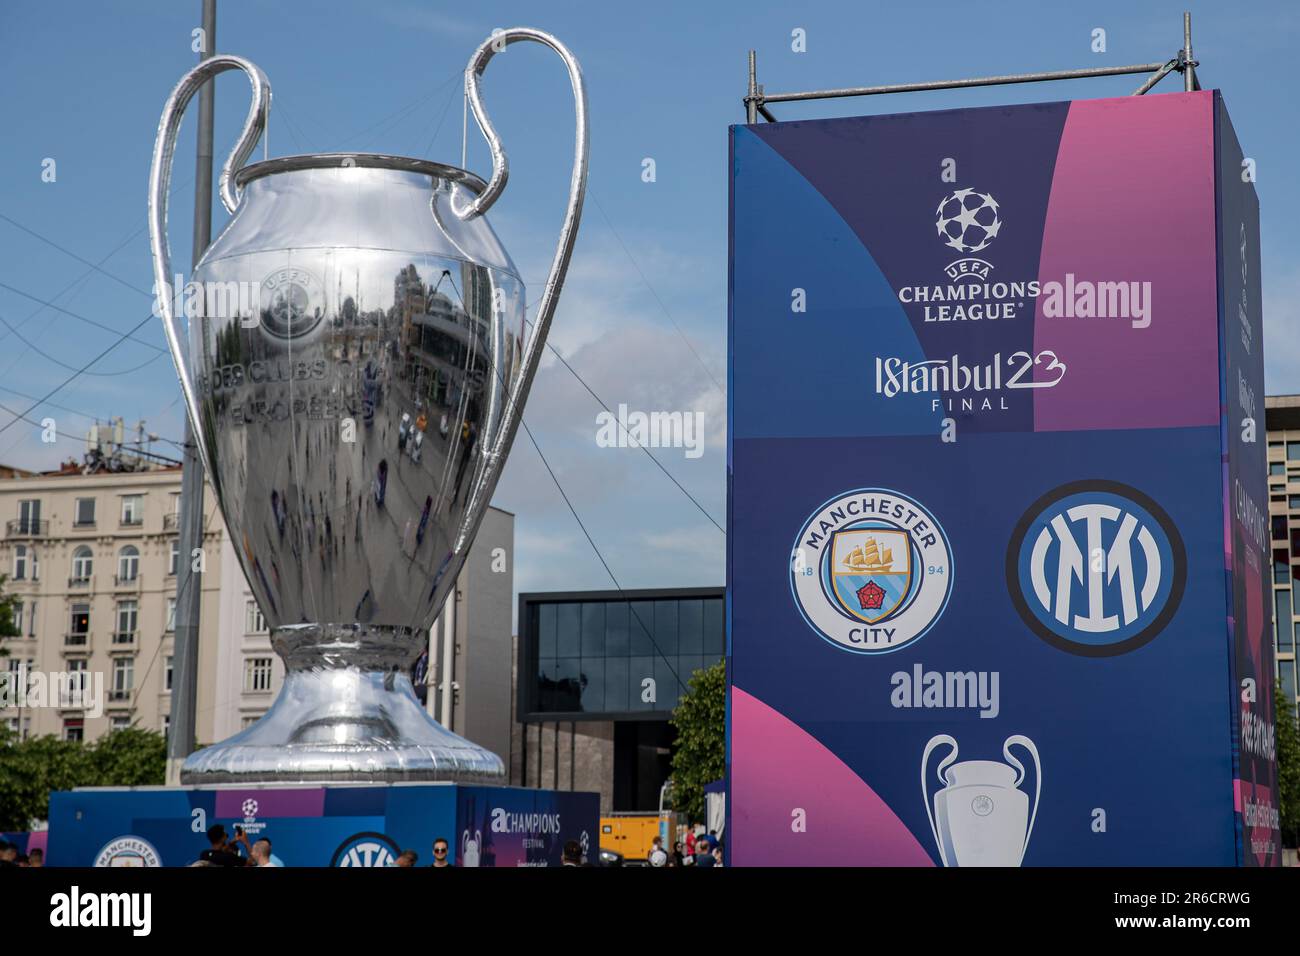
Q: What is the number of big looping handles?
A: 2